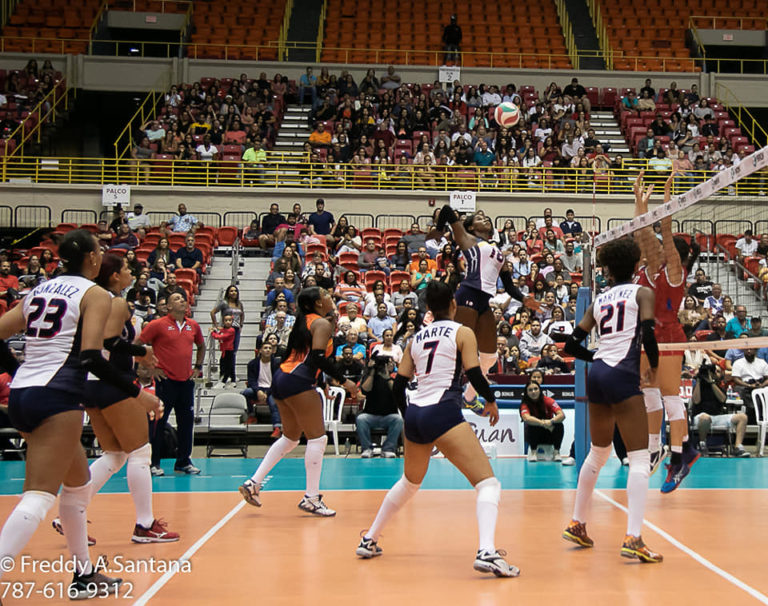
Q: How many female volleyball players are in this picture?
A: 8